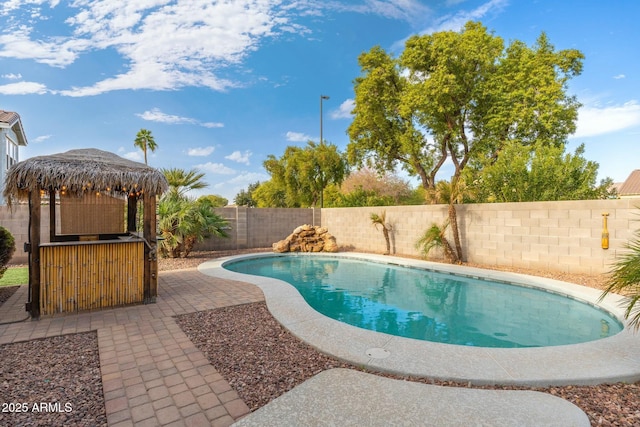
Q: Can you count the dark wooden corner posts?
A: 4